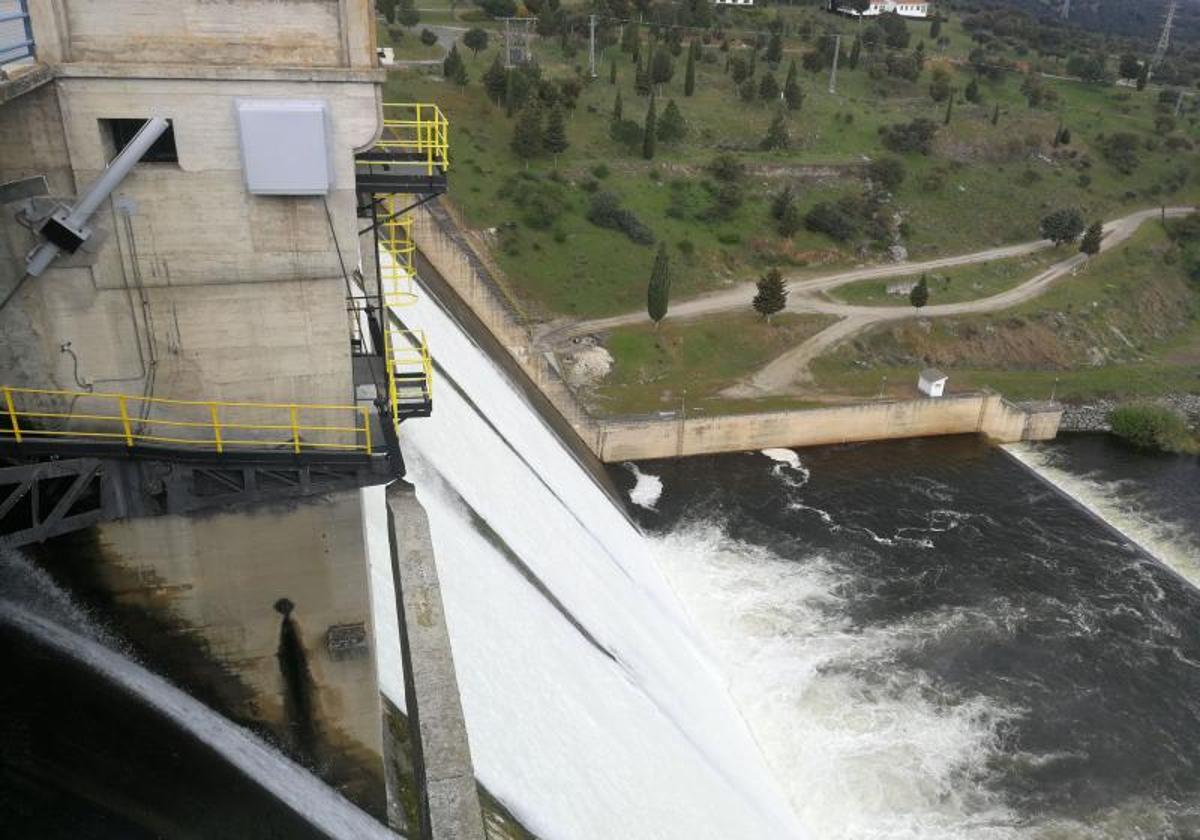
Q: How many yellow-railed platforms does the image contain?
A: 3